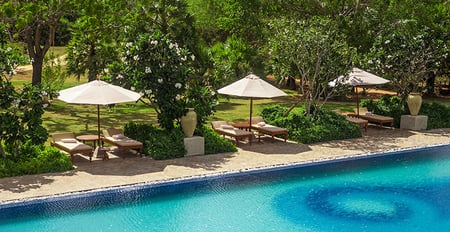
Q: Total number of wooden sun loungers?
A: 6